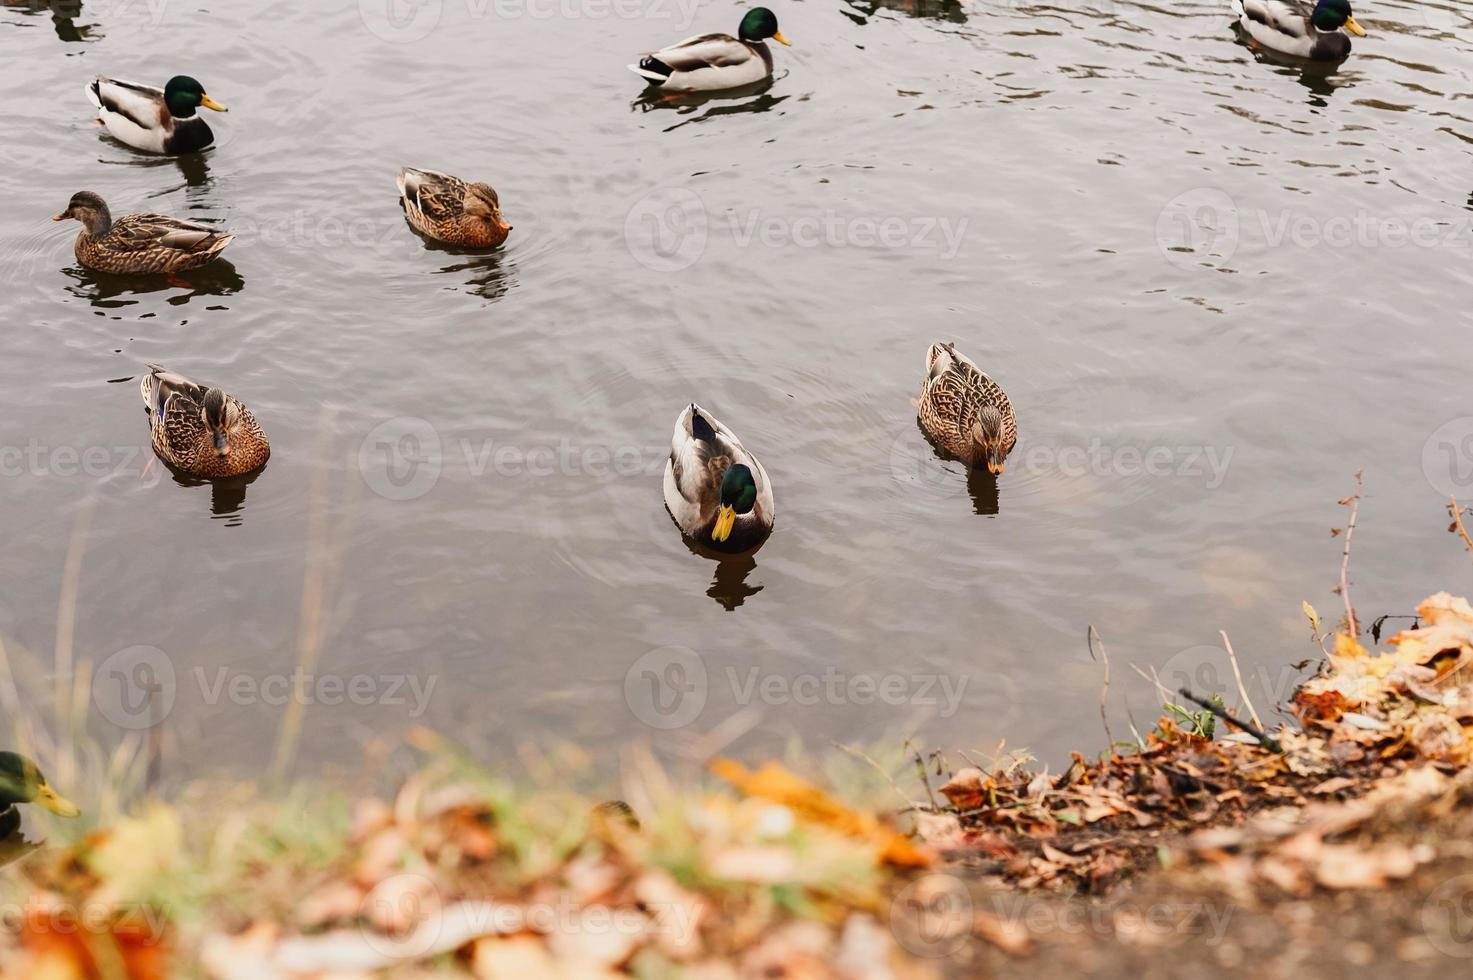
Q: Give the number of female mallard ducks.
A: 4